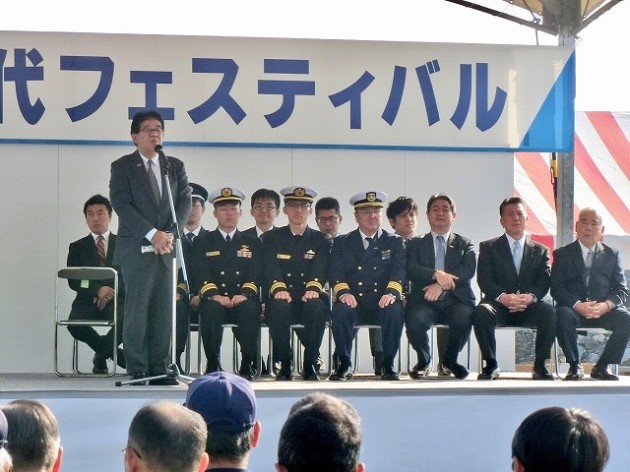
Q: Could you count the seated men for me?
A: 11